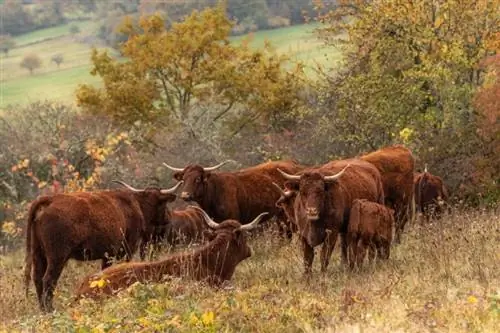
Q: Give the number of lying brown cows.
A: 1